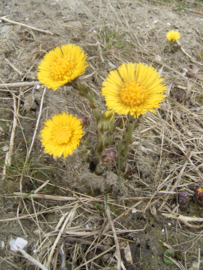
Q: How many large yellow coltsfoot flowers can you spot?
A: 3